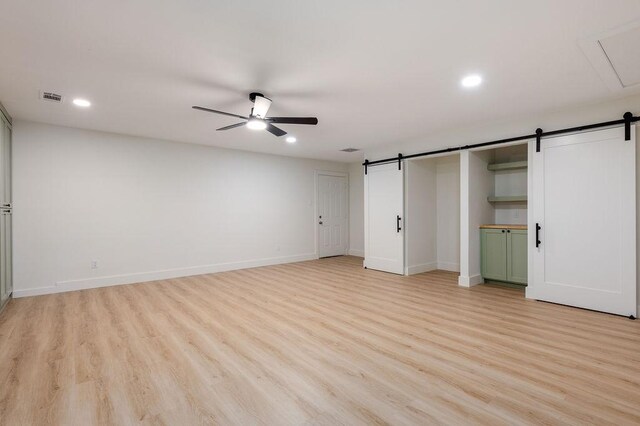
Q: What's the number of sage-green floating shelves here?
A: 2